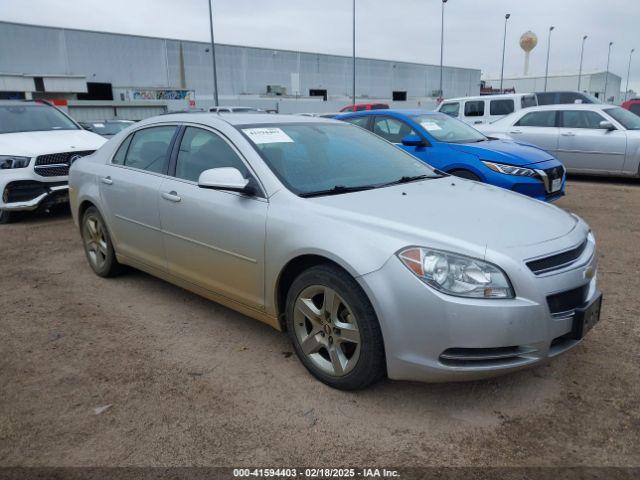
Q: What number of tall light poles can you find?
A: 8